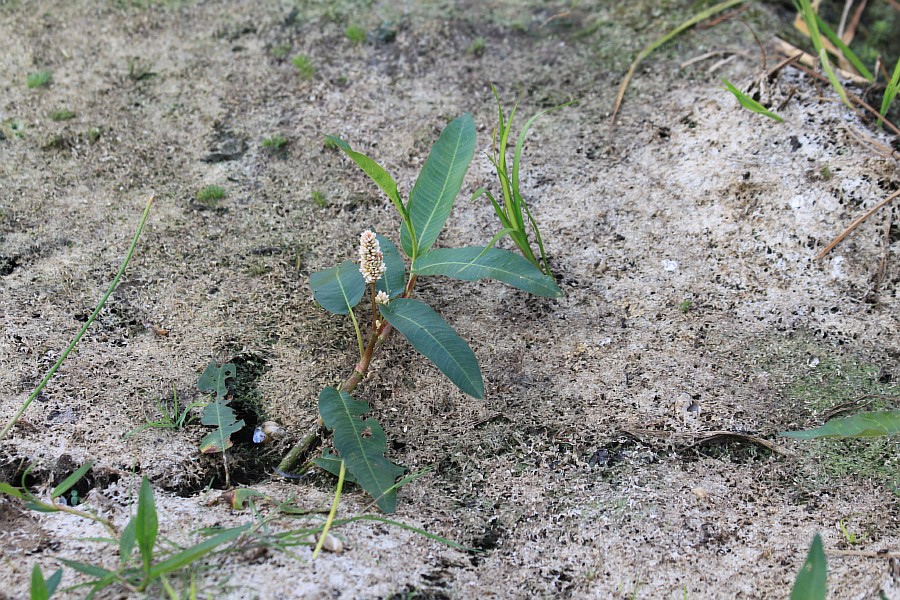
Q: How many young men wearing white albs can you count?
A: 0